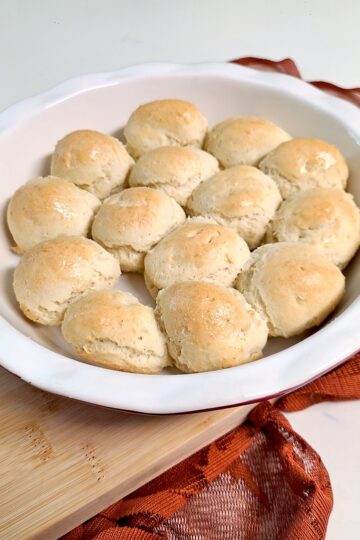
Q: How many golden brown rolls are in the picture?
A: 14